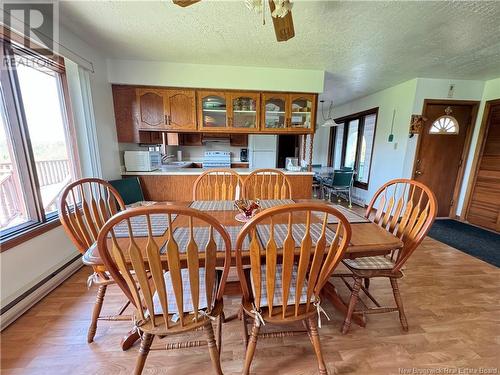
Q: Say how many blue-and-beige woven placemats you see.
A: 6